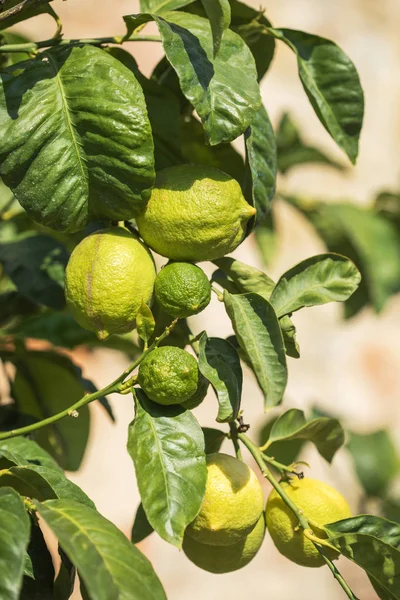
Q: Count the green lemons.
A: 2